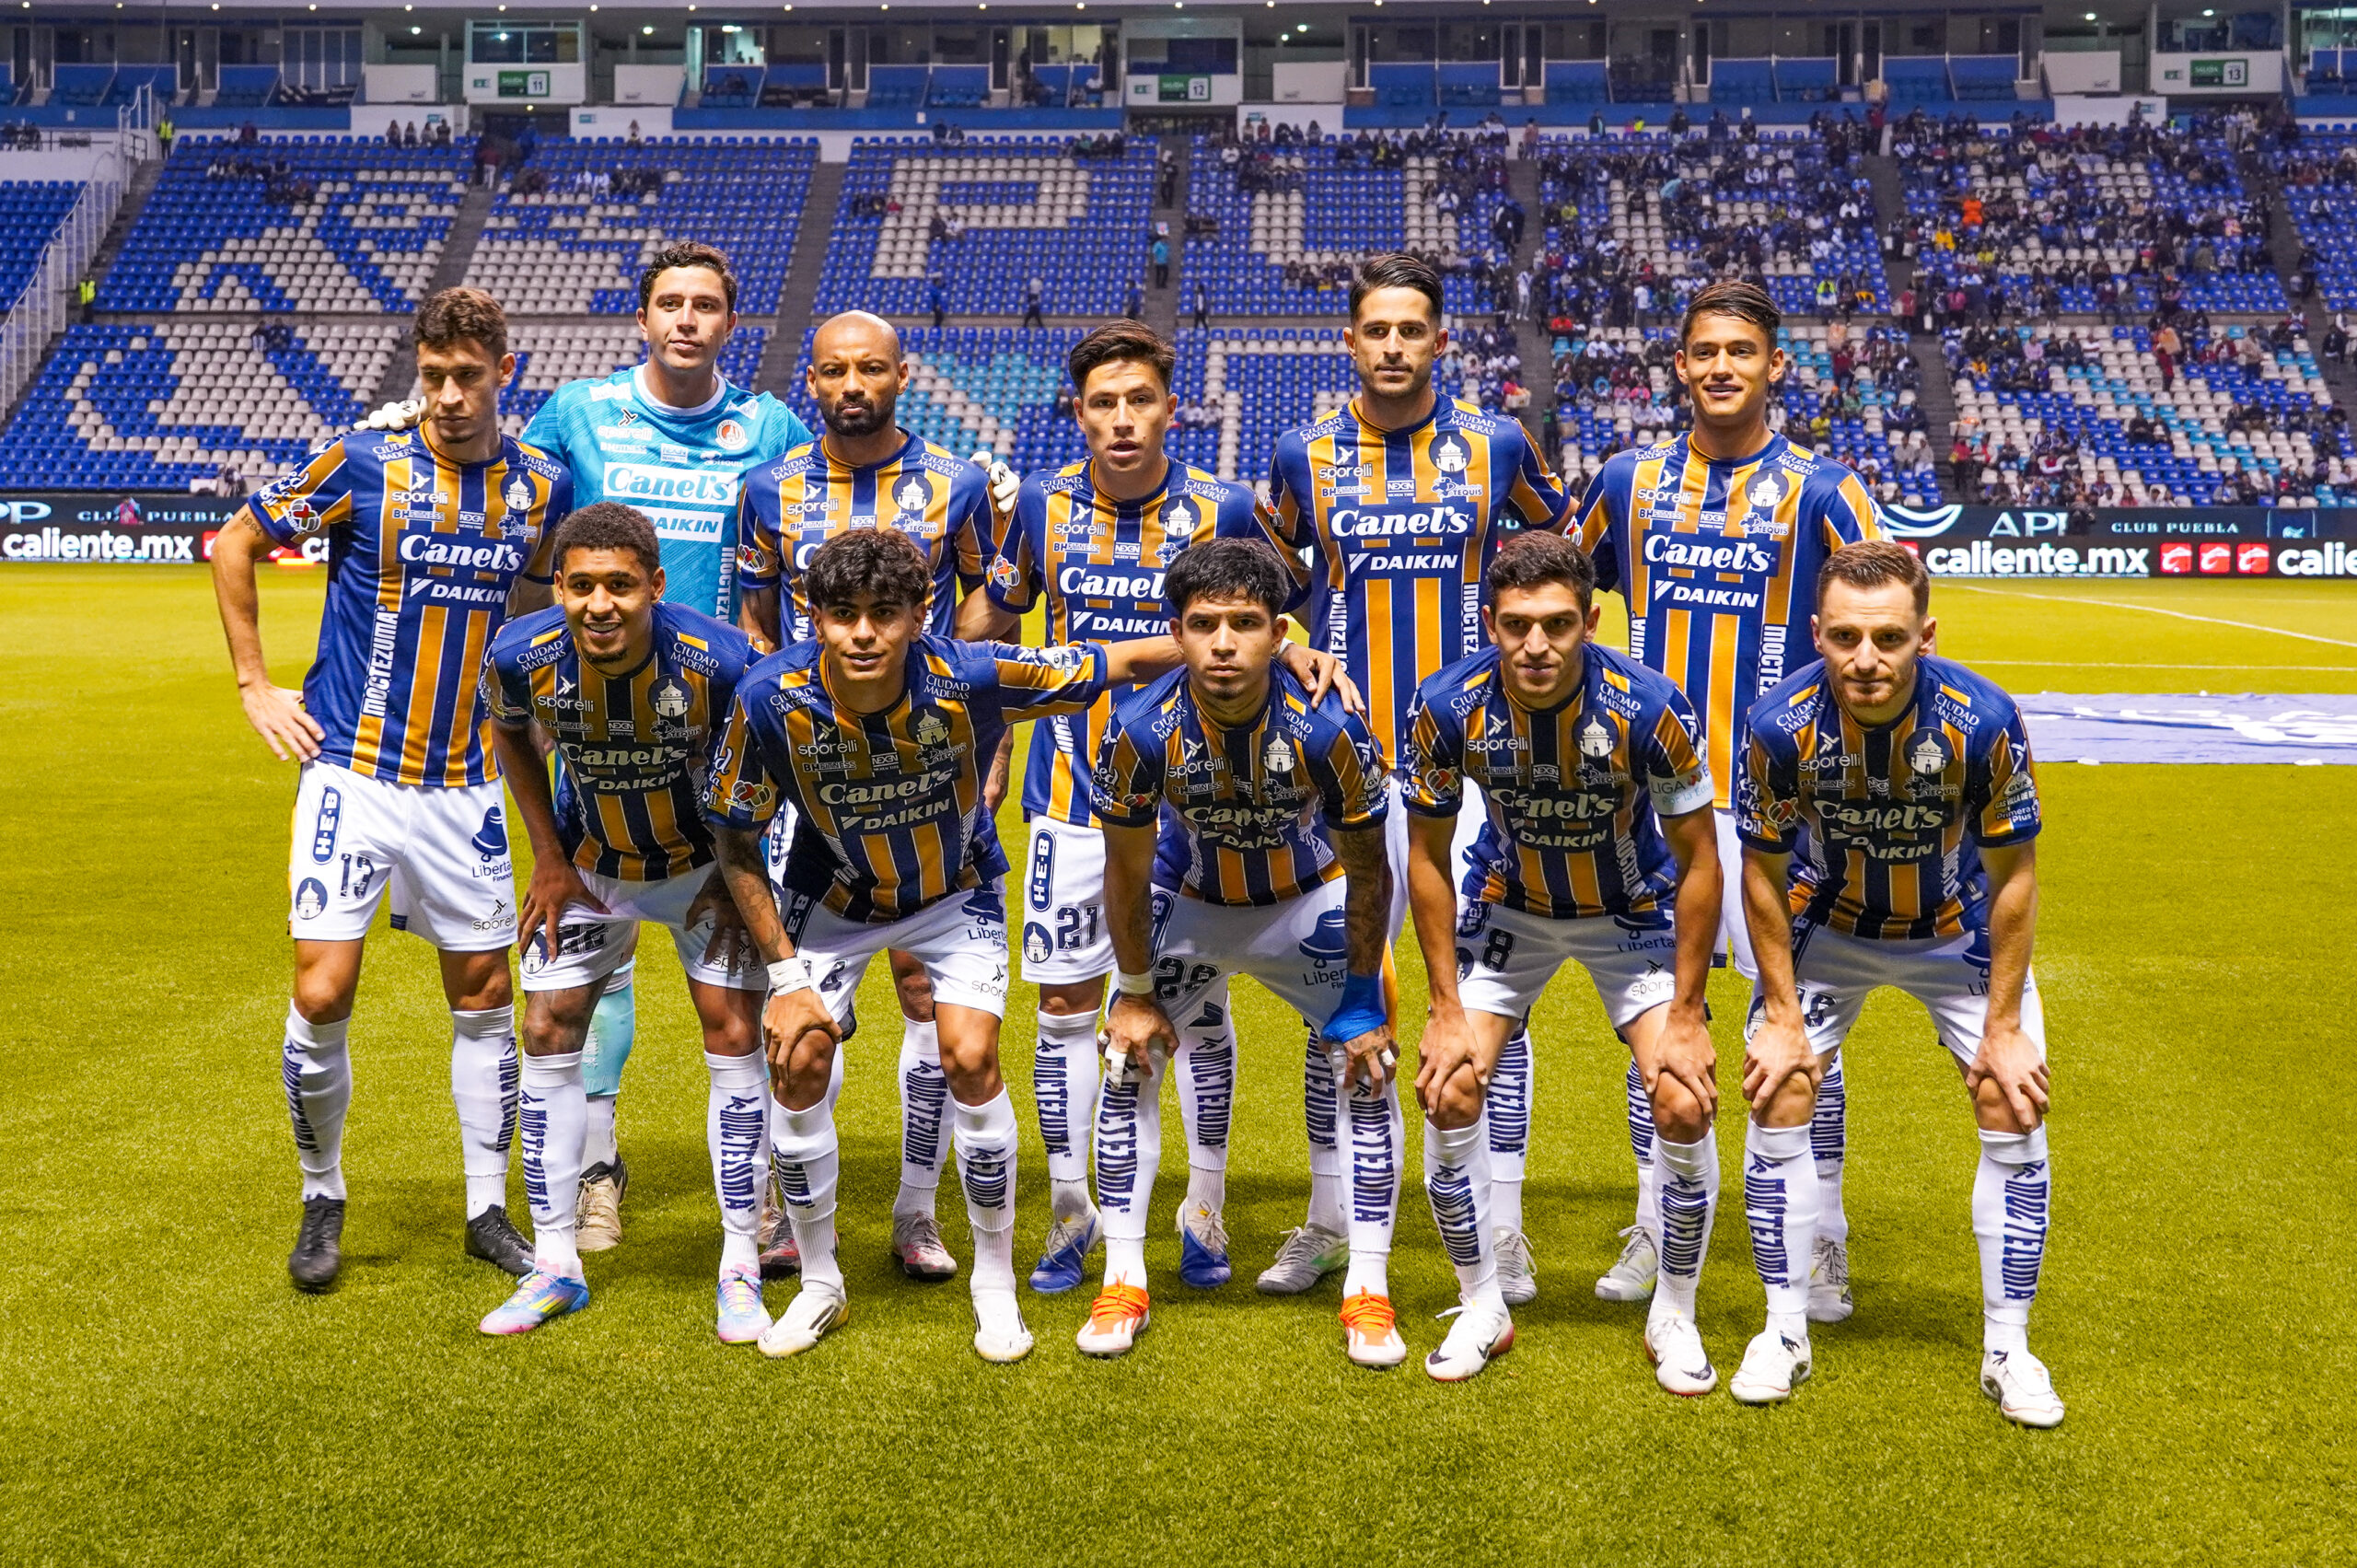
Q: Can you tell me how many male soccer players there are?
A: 11